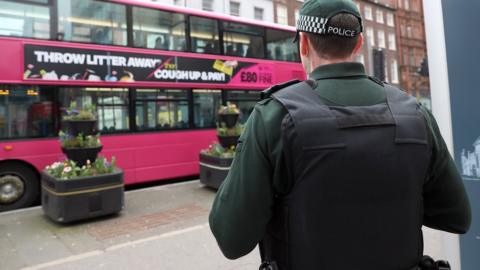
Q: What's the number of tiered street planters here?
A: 2